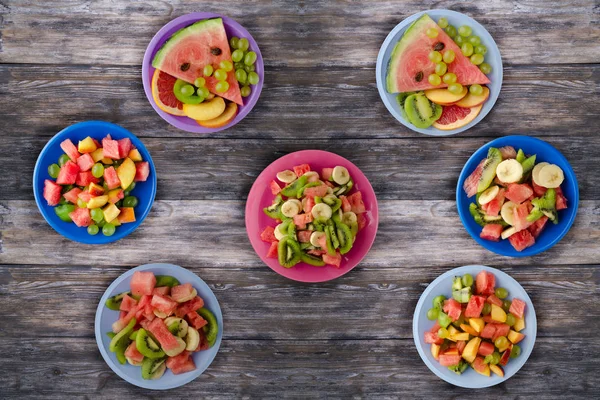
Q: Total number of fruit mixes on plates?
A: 7